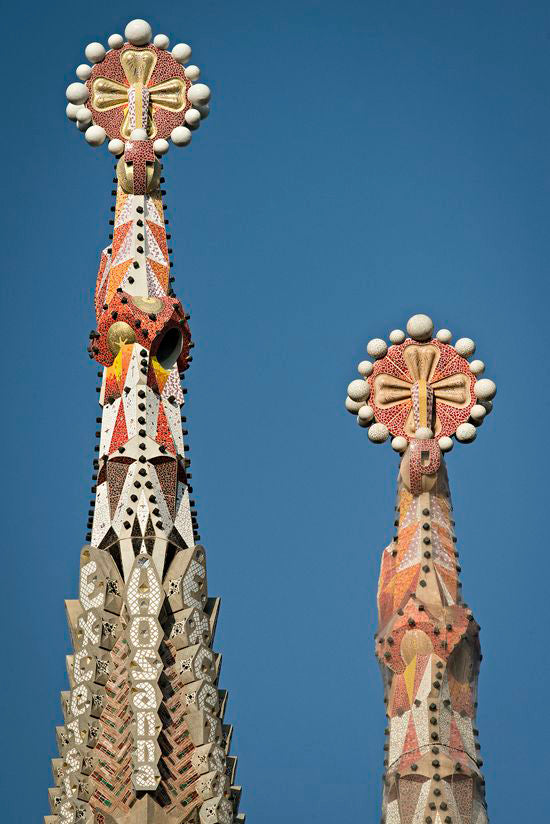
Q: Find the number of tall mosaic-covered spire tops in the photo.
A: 2